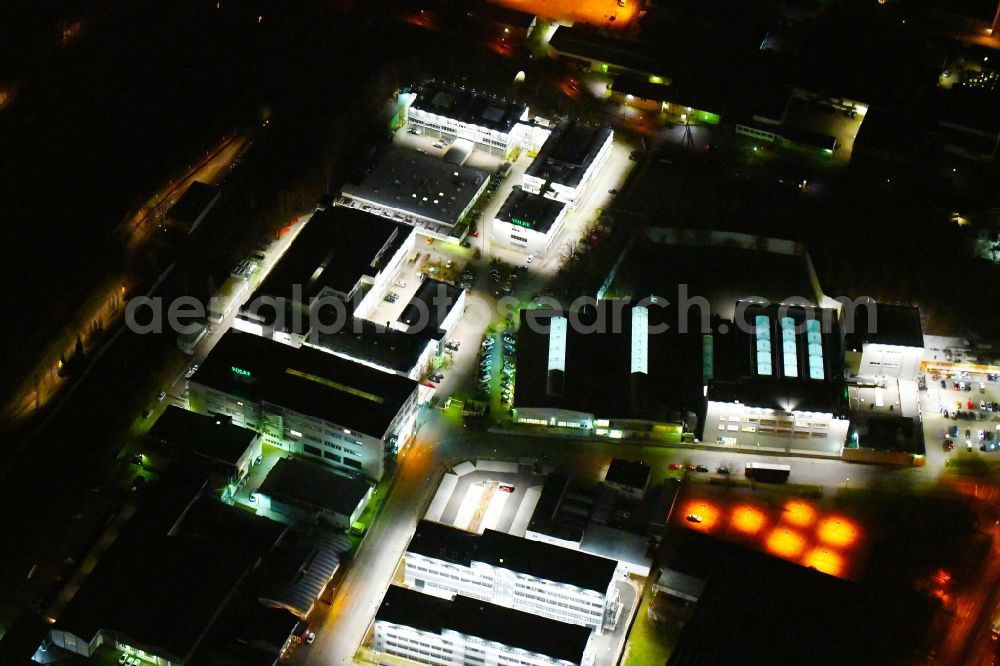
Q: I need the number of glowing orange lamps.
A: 6